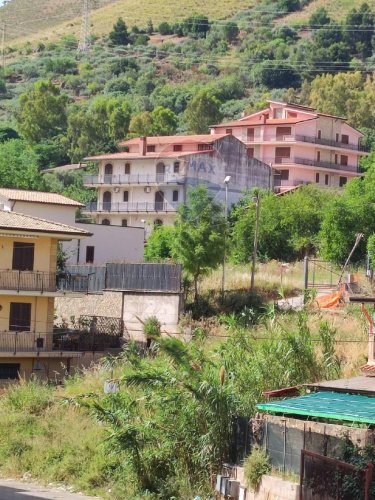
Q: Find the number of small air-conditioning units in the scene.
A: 2